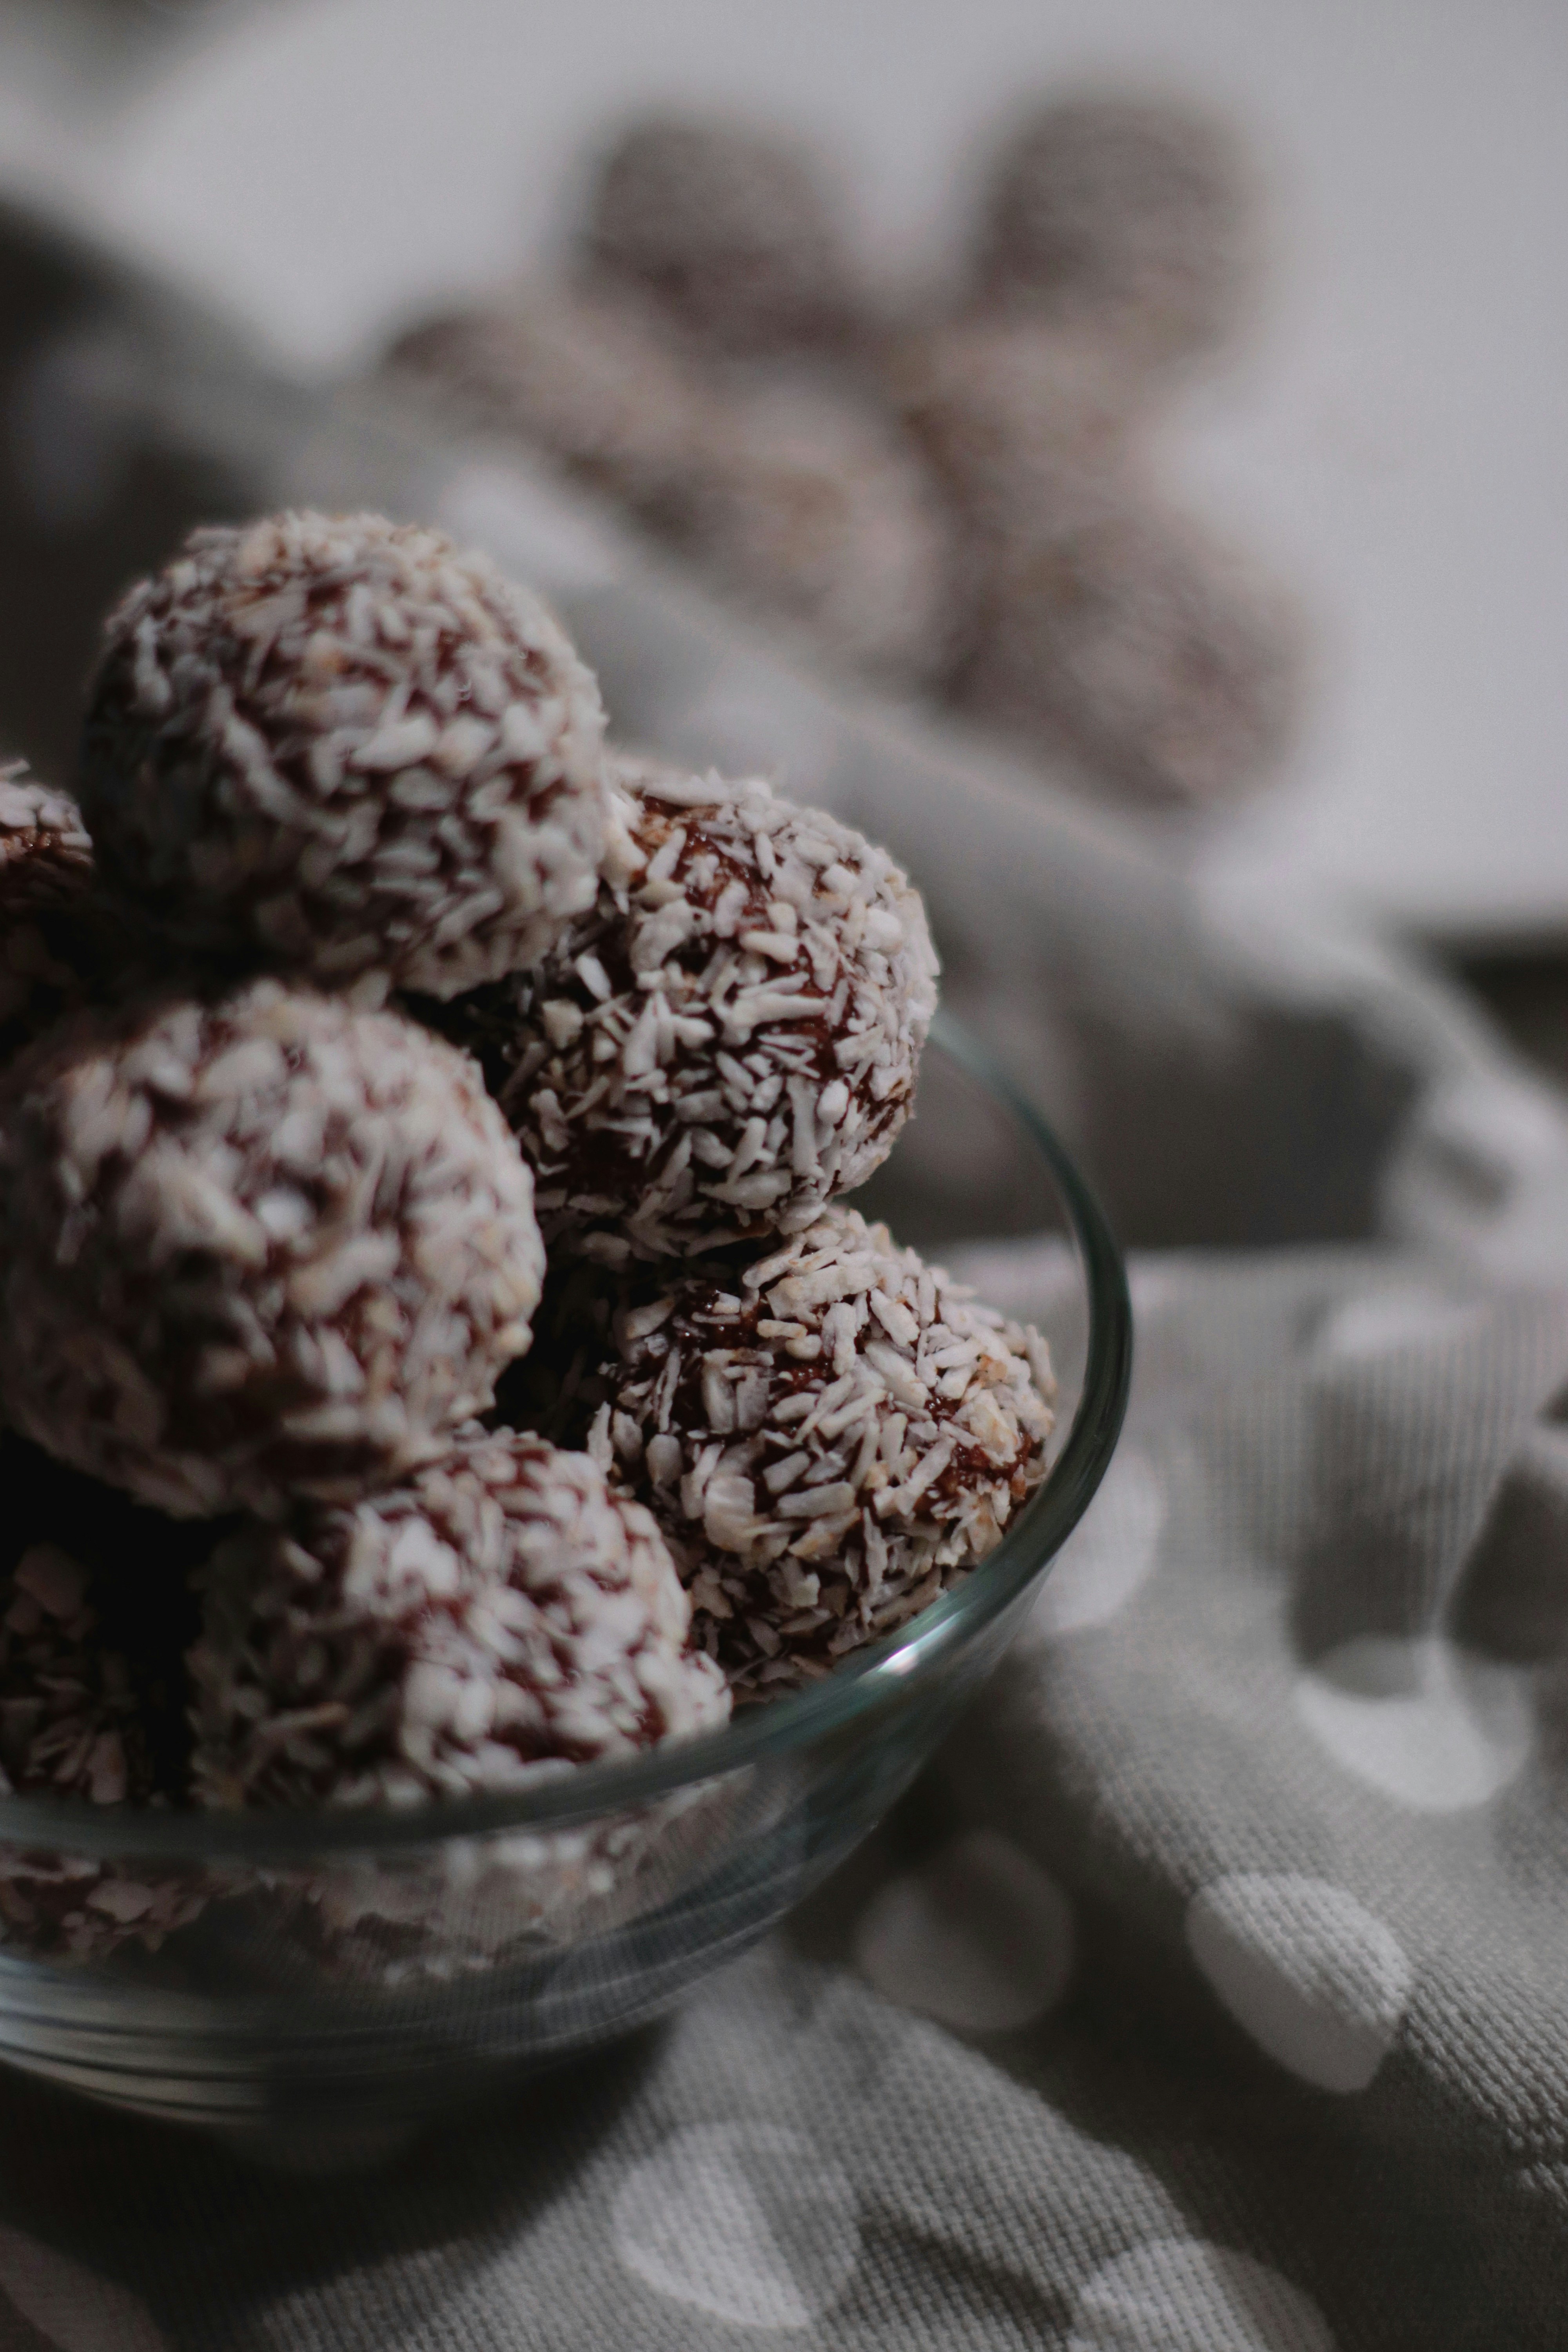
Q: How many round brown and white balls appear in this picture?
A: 13